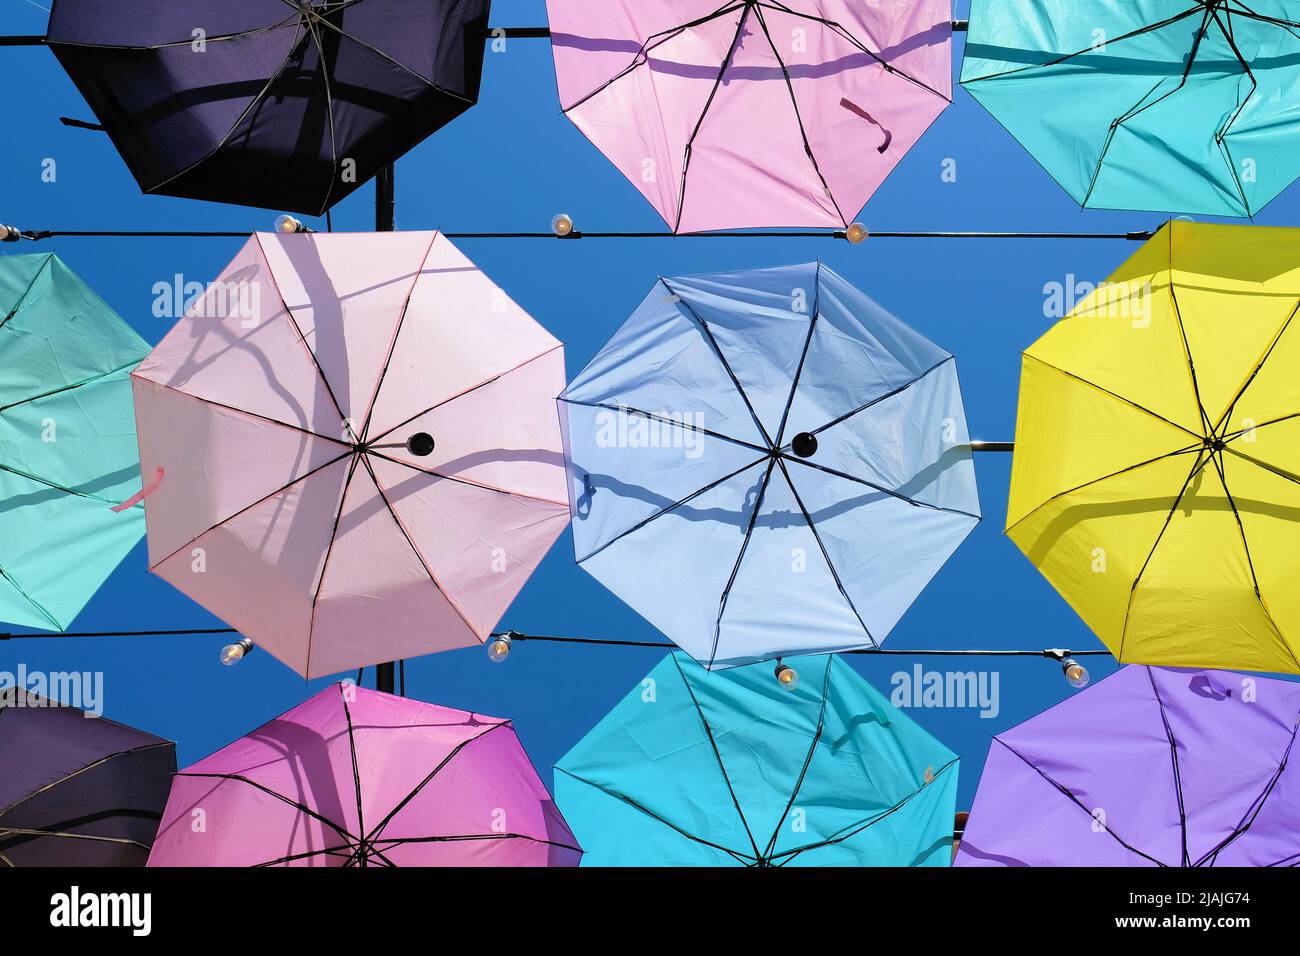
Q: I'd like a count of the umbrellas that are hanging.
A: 11